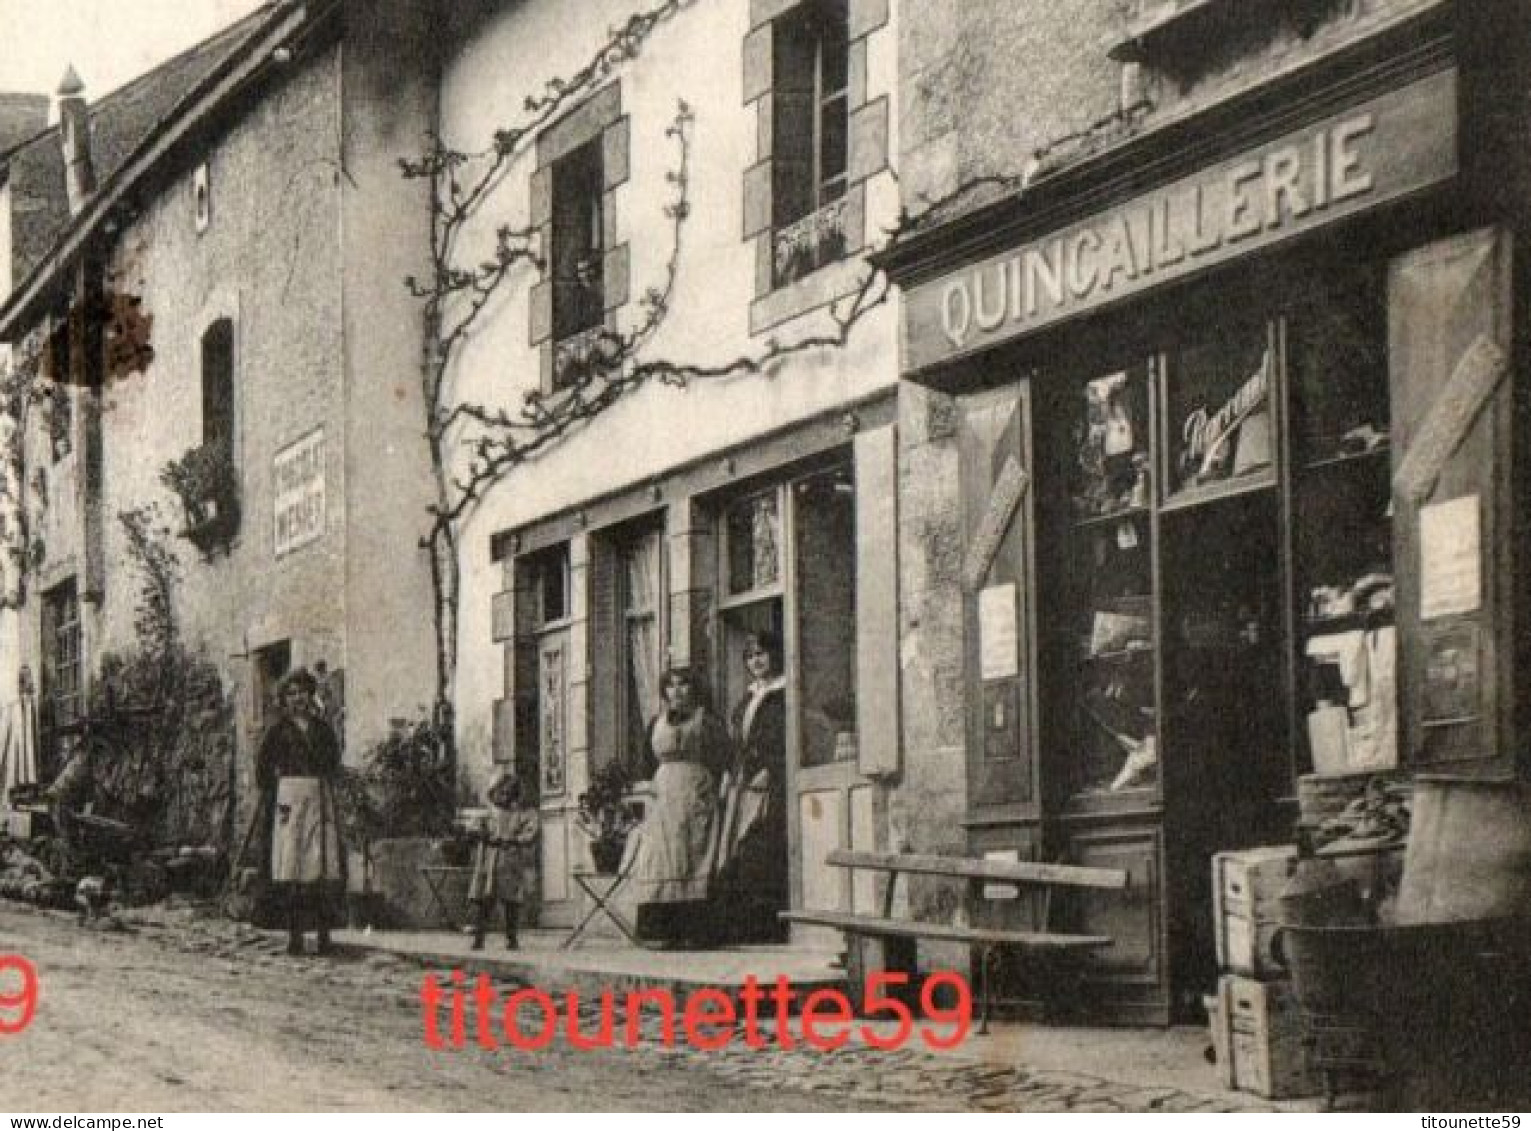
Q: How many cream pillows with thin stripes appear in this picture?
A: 0